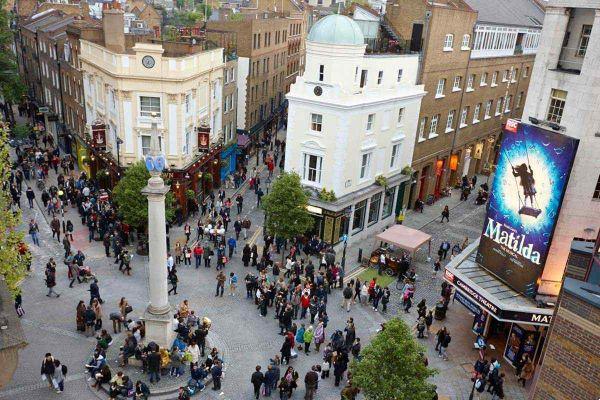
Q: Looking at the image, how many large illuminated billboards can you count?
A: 1